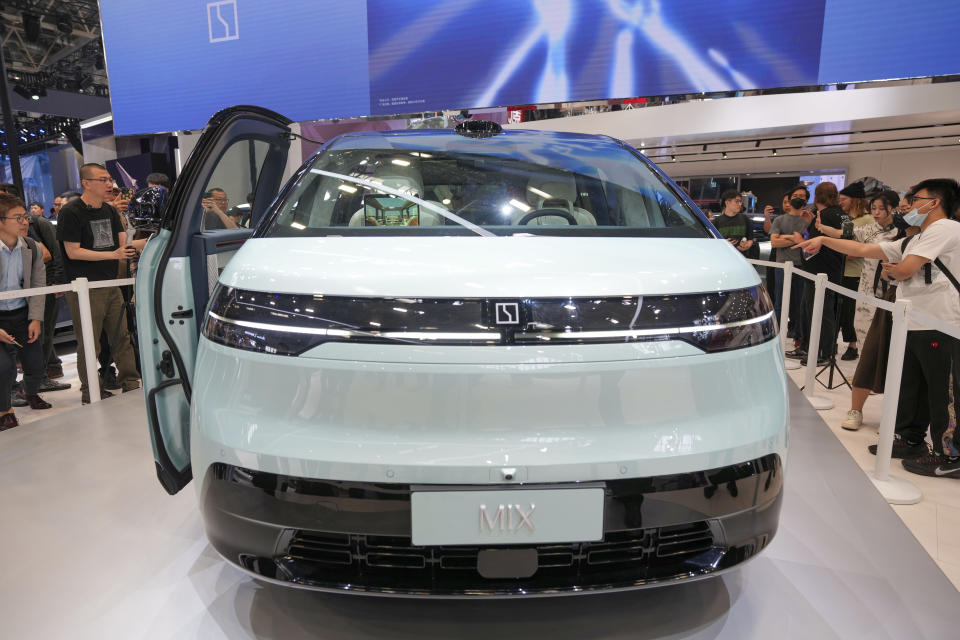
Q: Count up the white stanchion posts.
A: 4